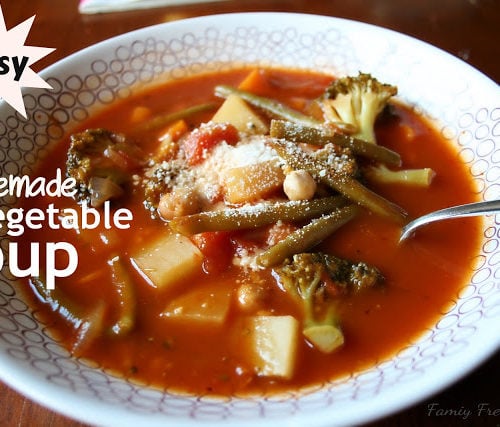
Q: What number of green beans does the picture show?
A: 8